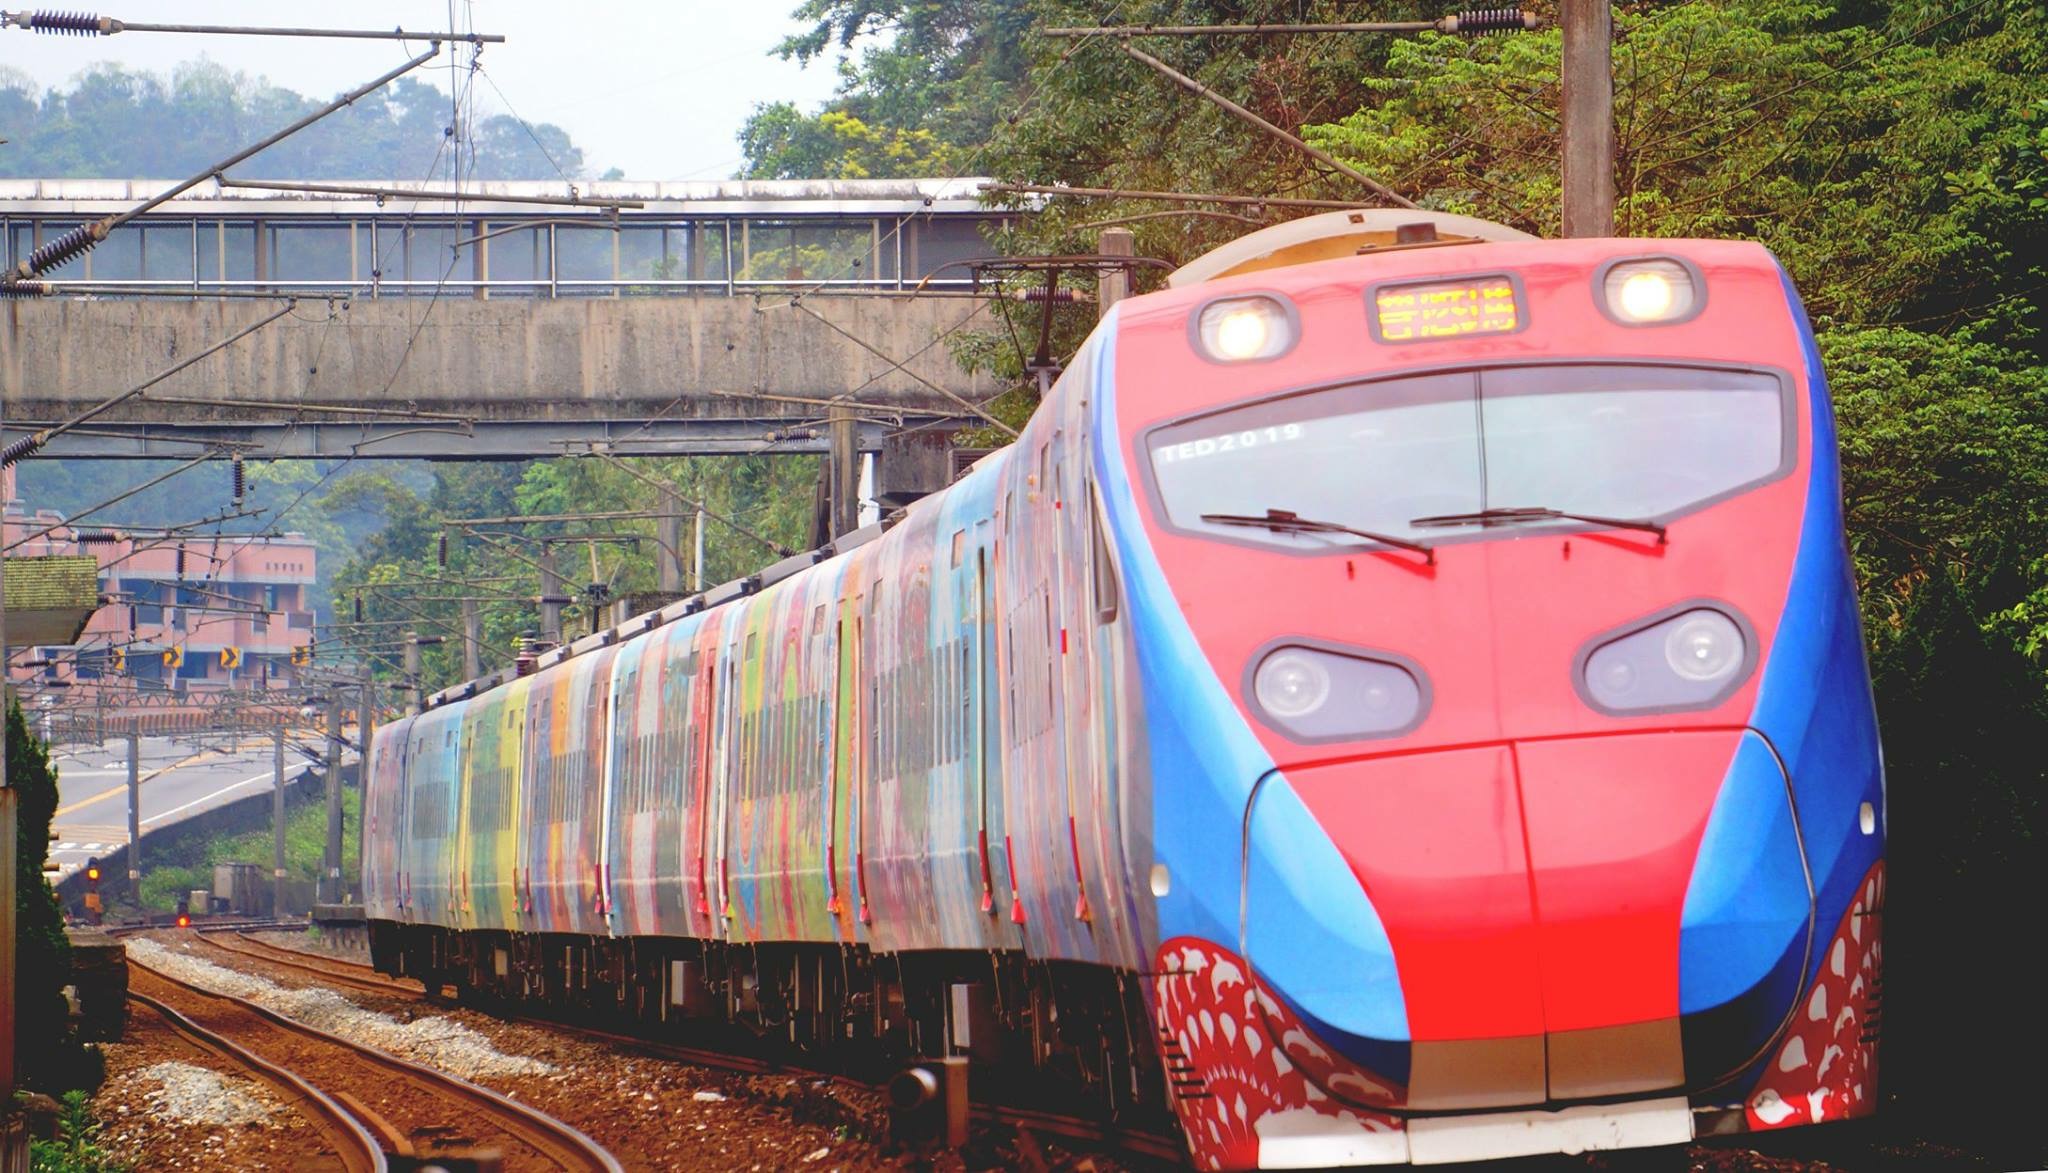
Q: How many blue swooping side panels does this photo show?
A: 2